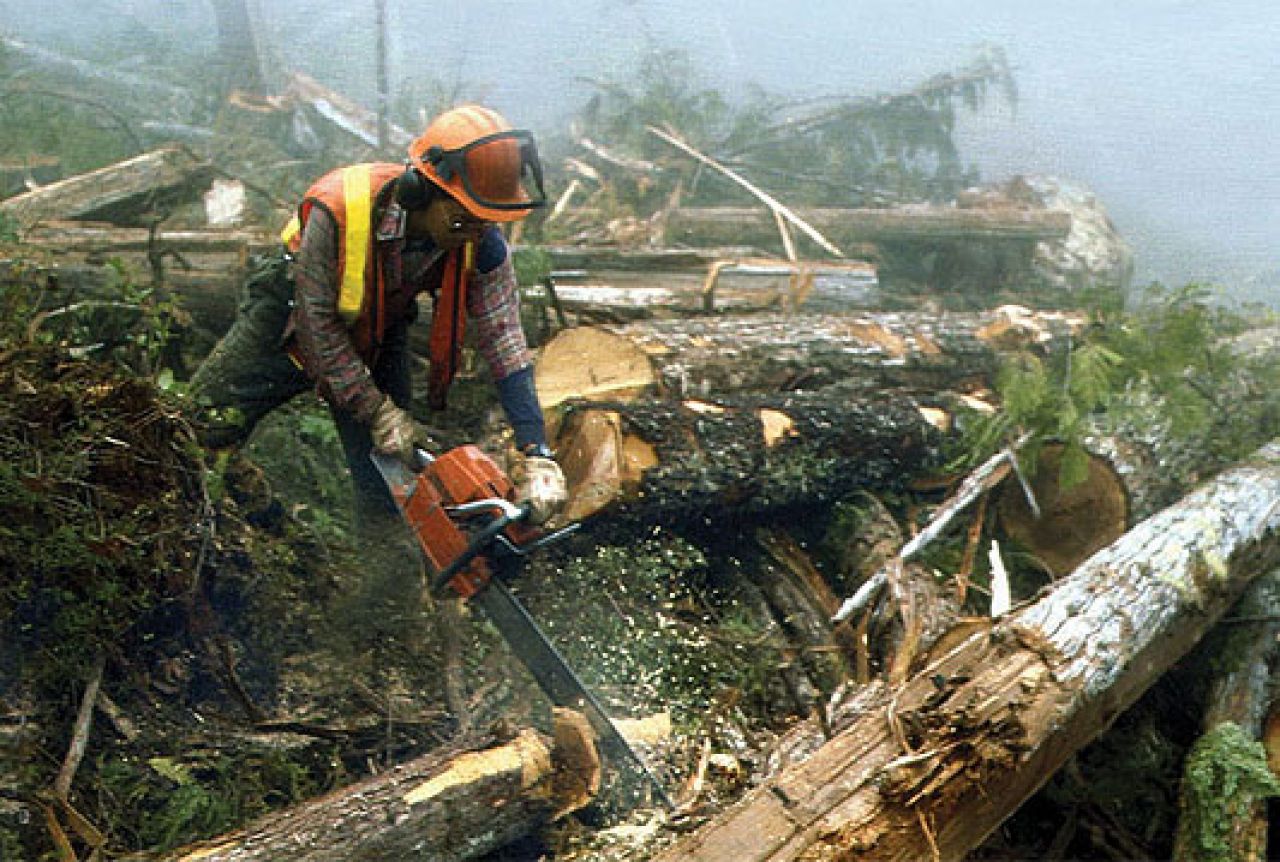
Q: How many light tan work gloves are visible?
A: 2